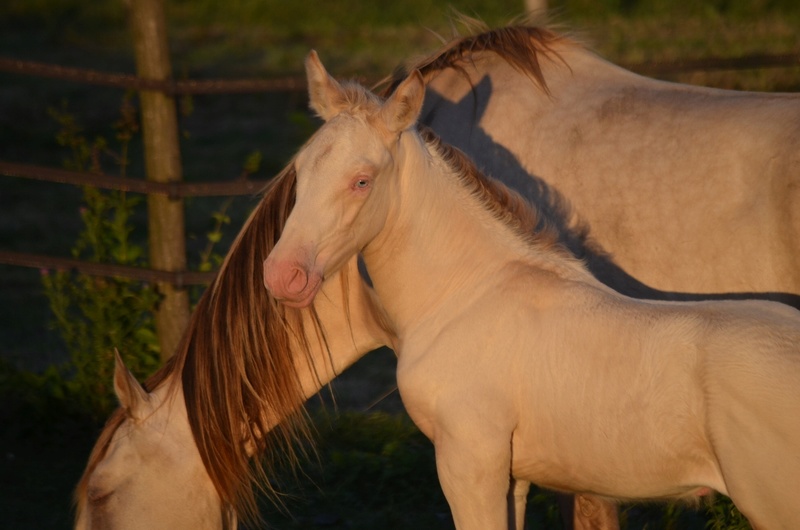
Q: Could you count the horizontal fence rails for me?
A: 3